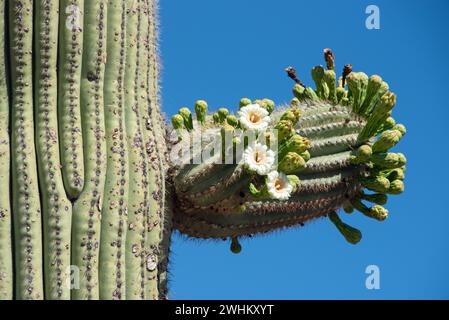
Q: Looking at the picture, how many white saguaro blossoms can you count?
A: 3